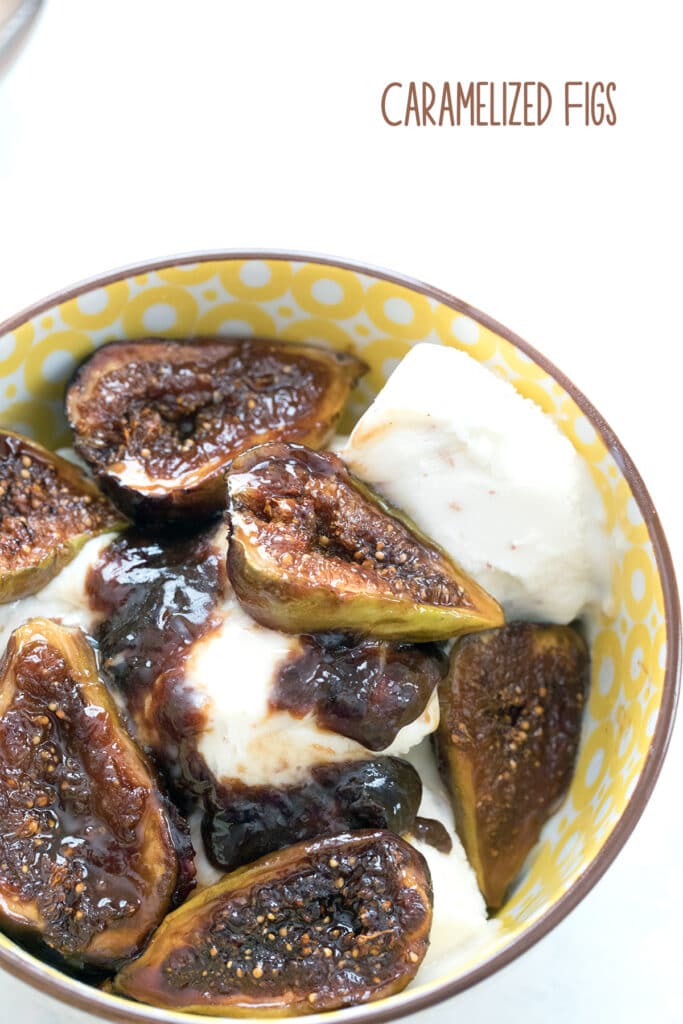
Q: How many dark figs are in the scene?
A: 6